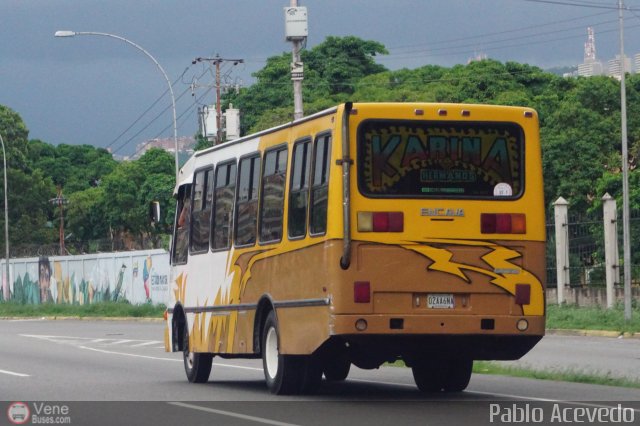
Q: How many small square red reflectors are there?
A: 2